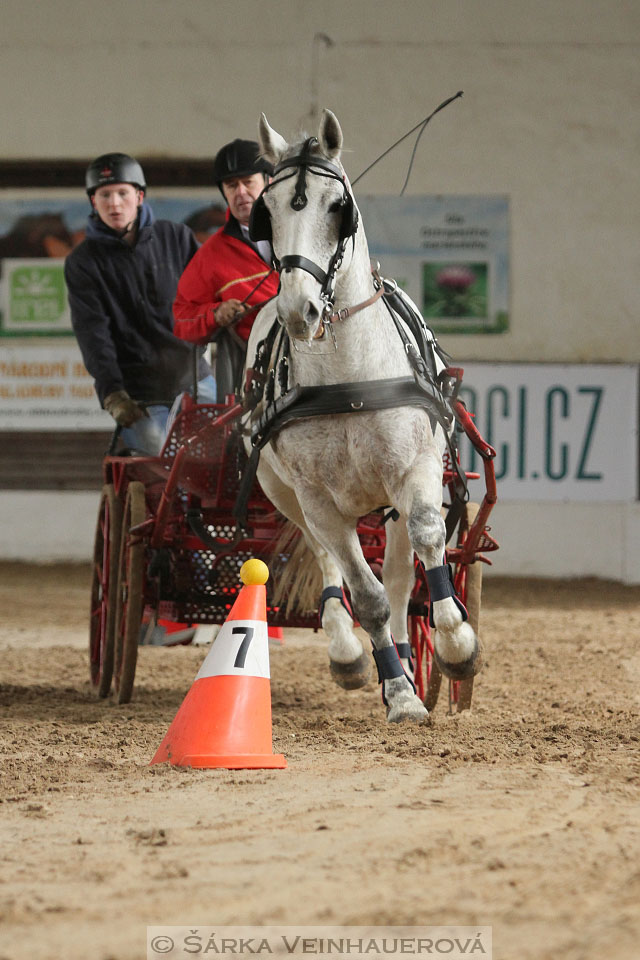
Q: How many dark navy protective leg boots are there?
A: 4